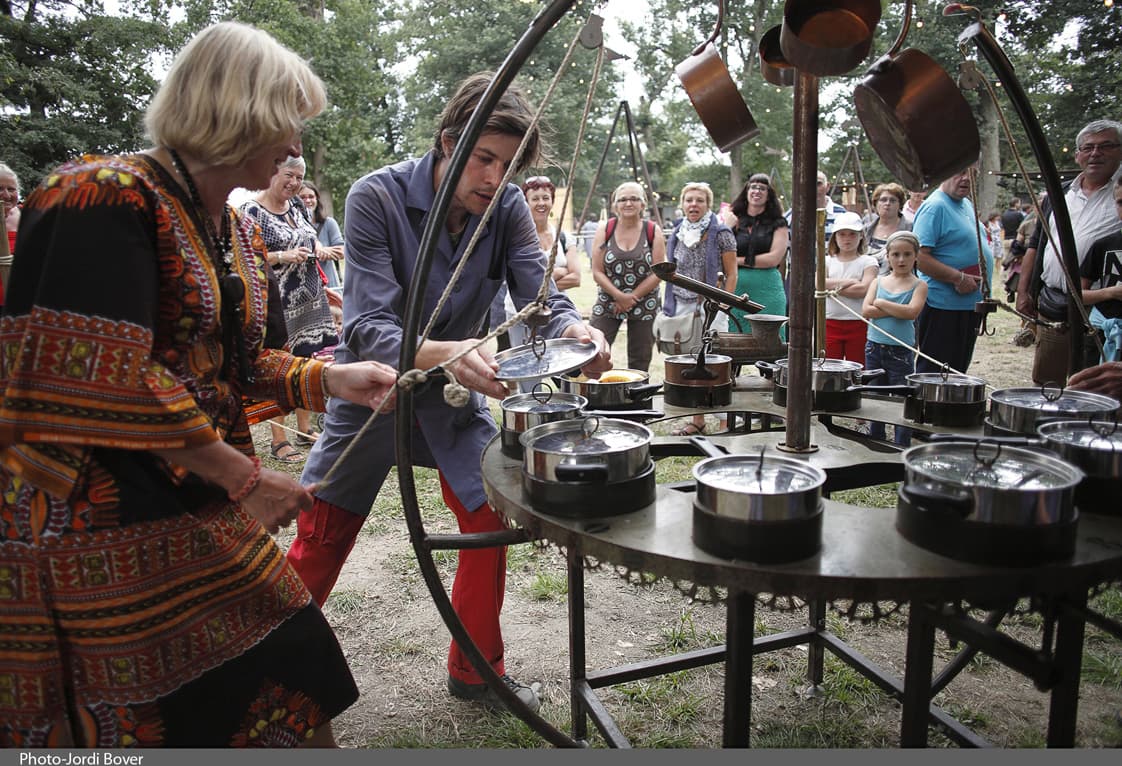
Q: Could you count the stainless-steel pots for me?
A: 9